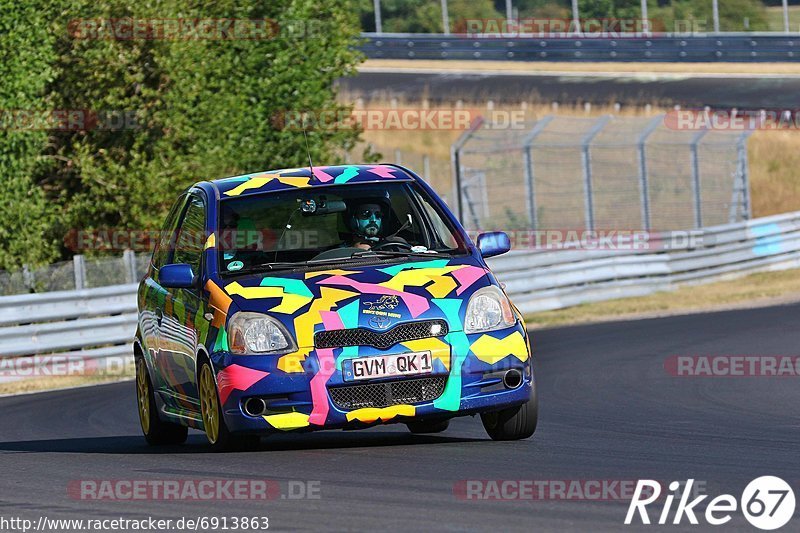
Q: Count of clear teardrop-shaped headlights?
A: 2